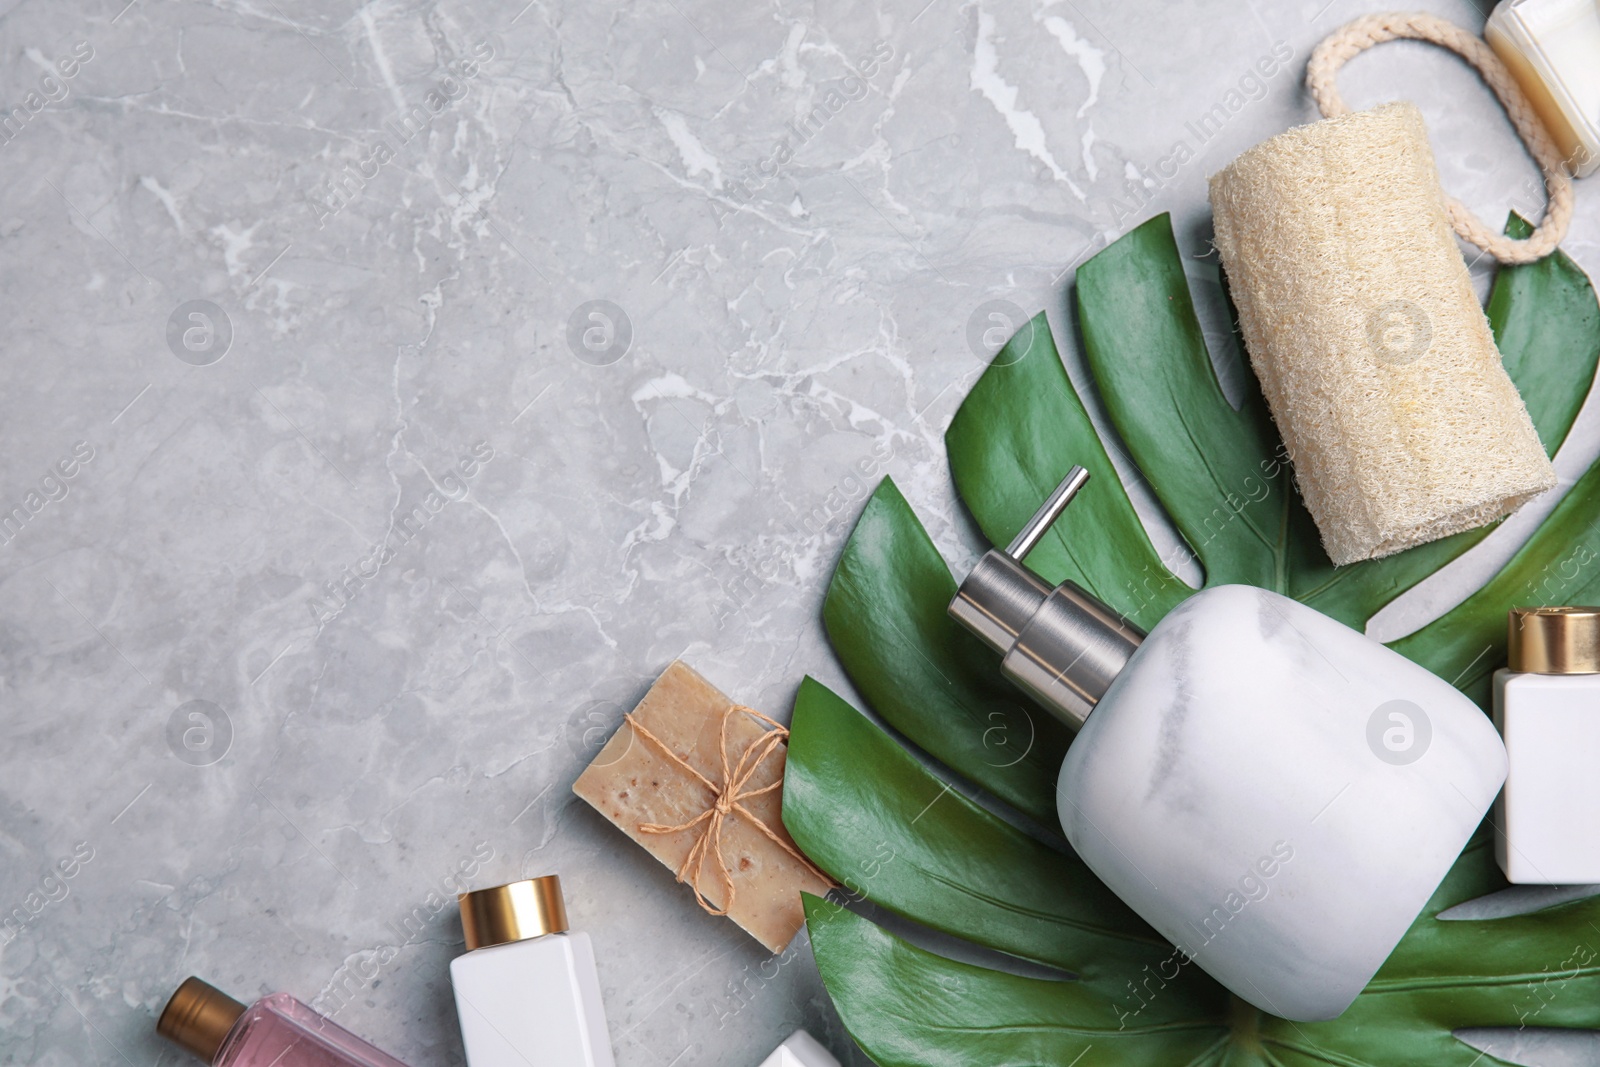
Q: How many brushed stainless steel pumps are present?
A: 1